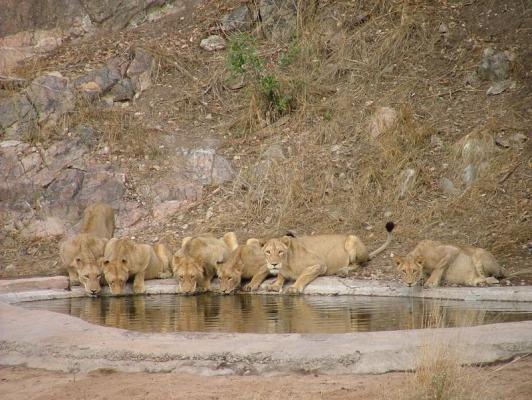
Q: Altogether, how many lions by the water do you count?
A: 6